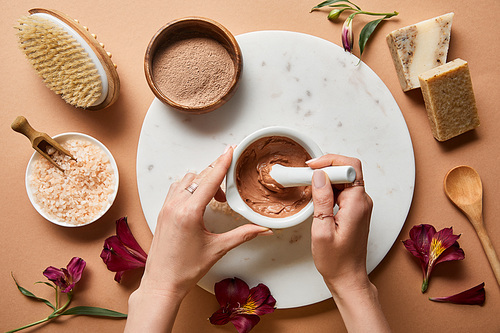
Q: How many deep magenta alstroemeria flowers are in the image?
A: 4